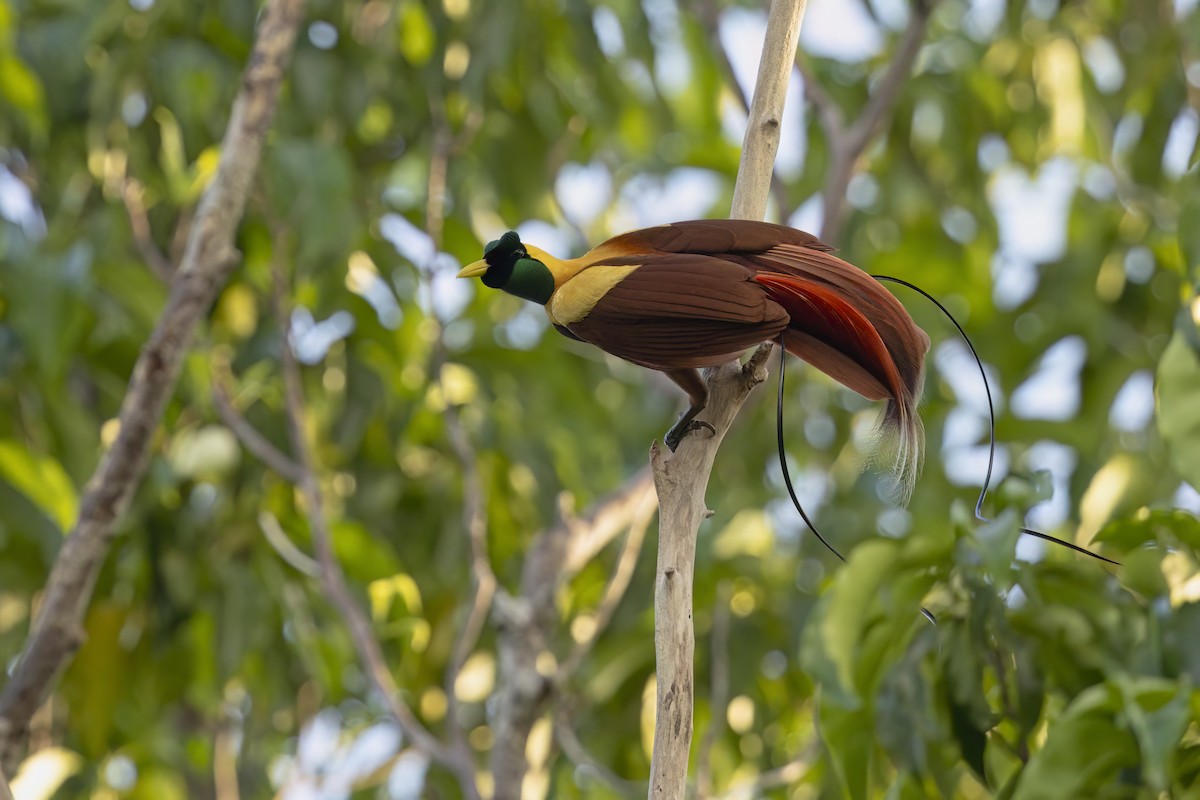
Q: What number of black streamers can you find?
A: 2